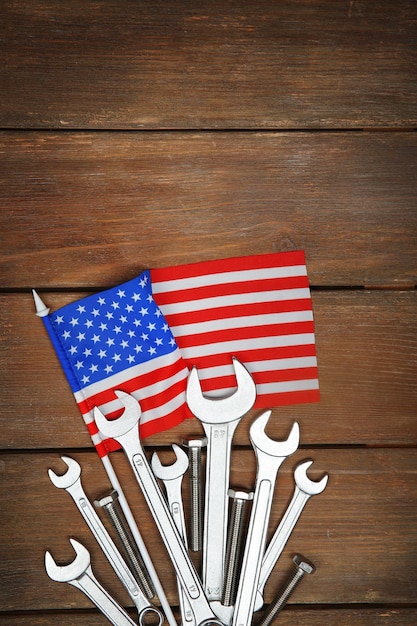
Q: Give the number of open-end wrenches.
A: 7